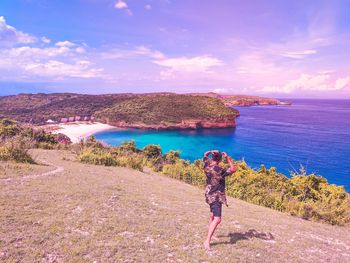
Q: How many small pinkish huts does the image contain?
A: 5